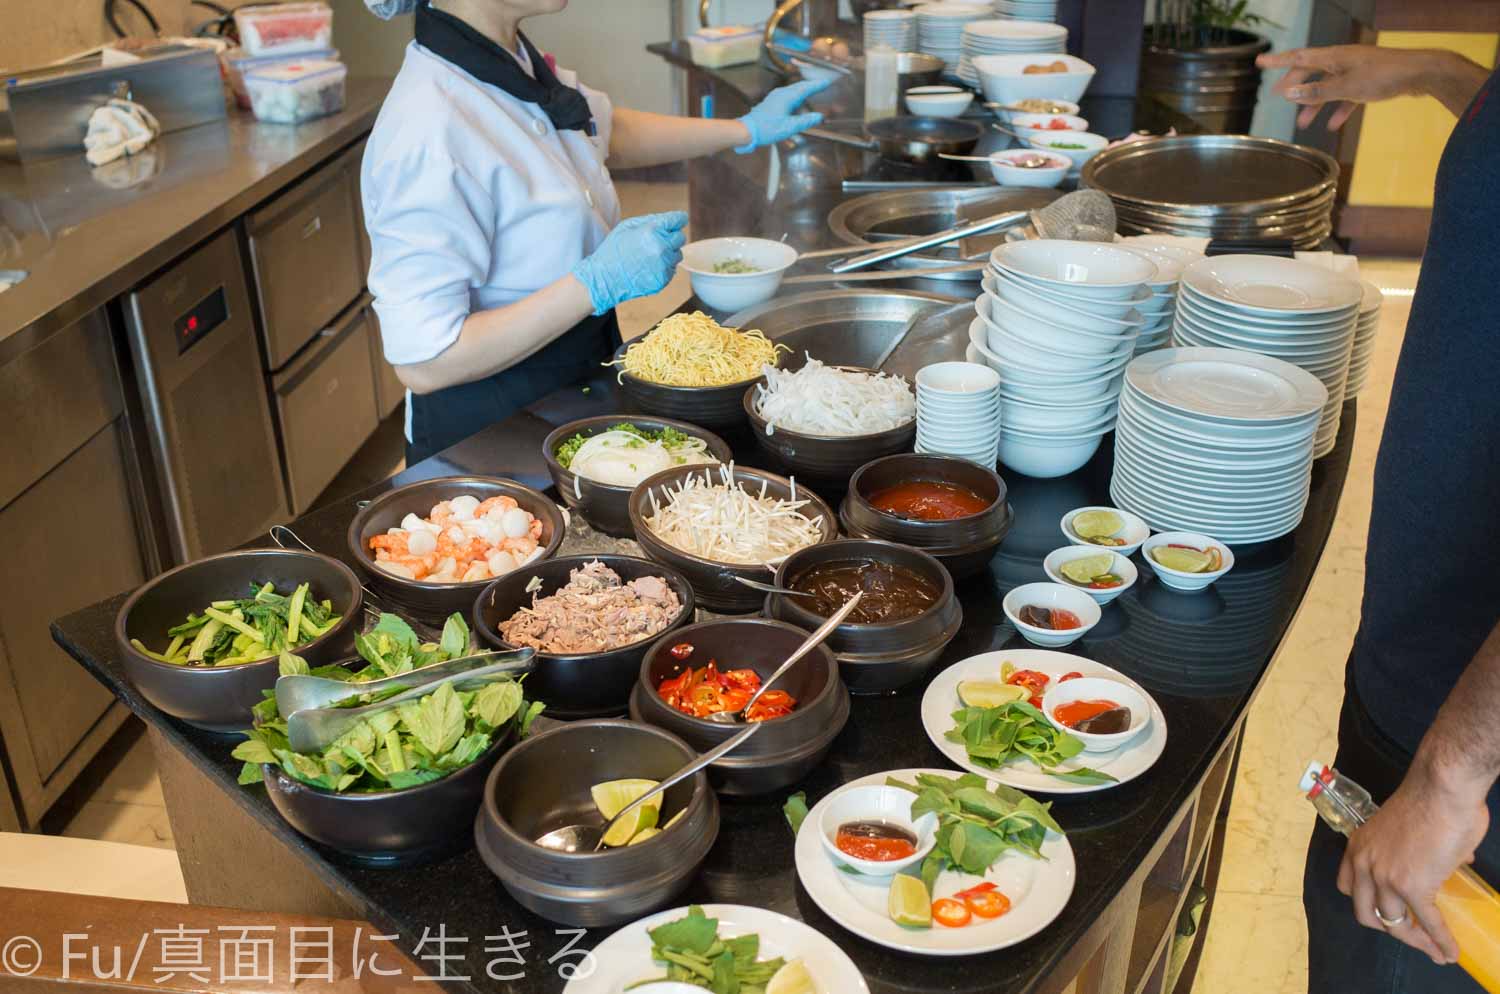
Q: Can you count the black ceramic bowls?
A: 12